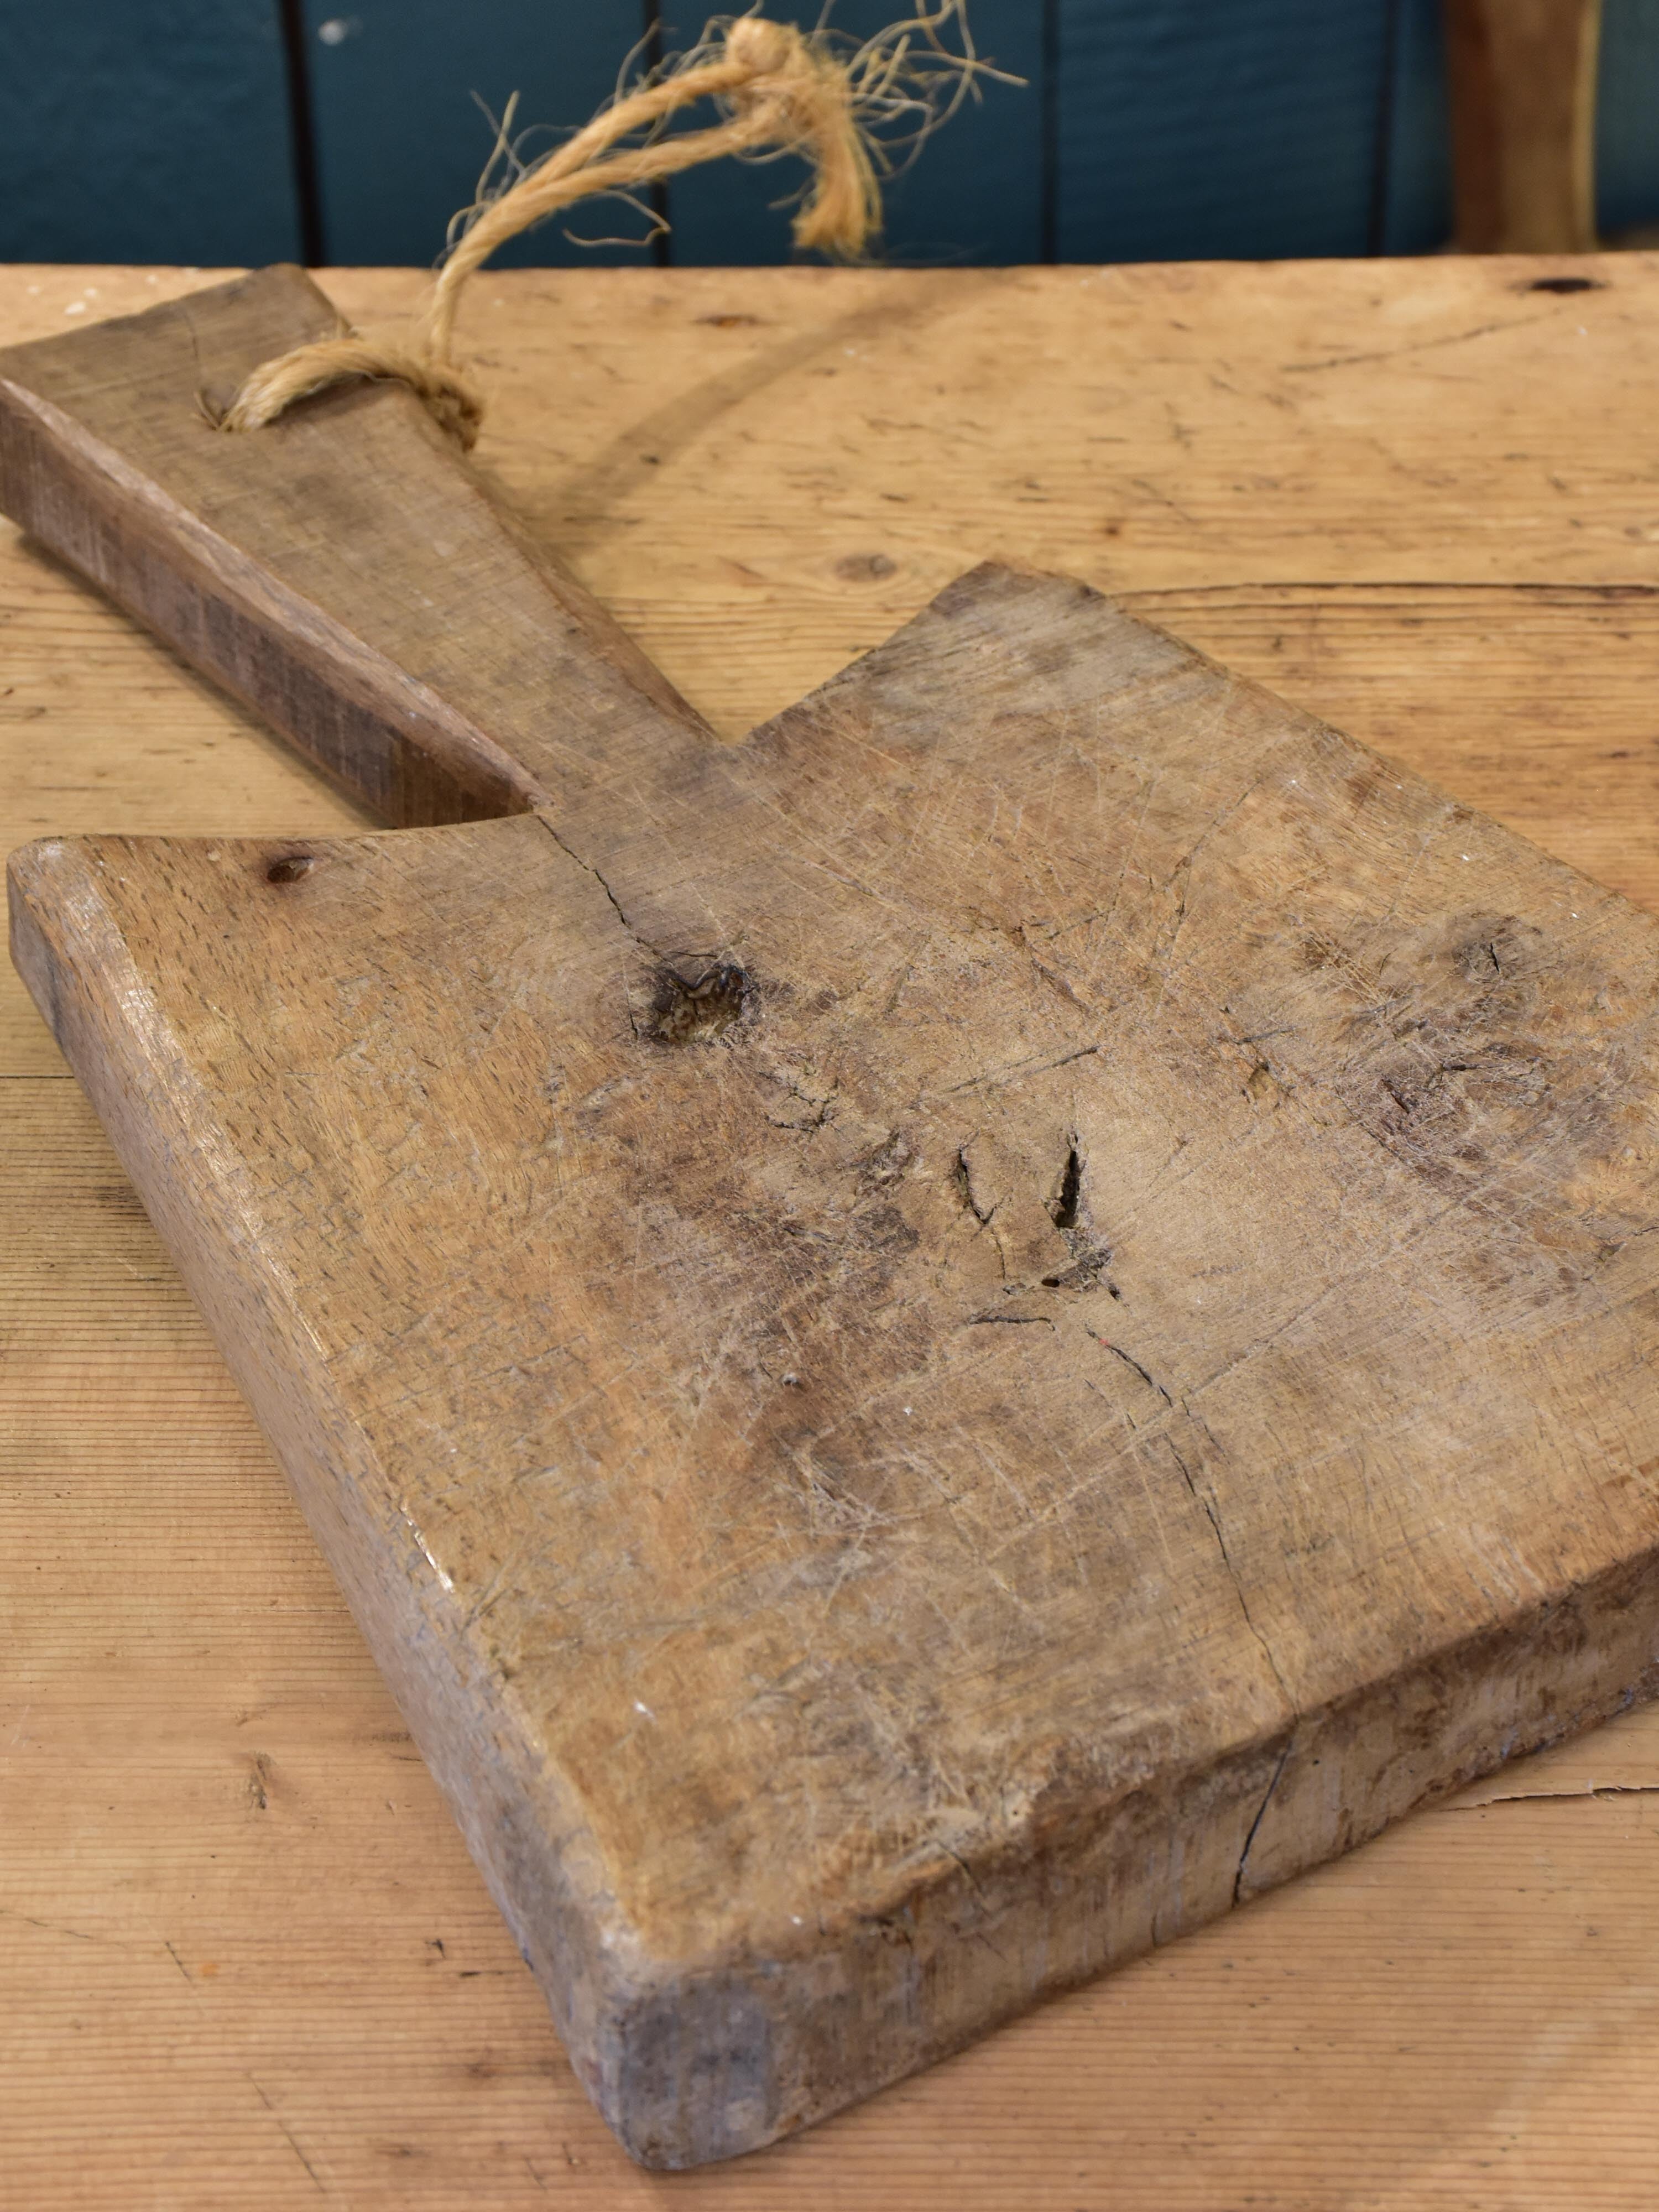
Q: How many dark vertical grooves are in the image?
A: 4